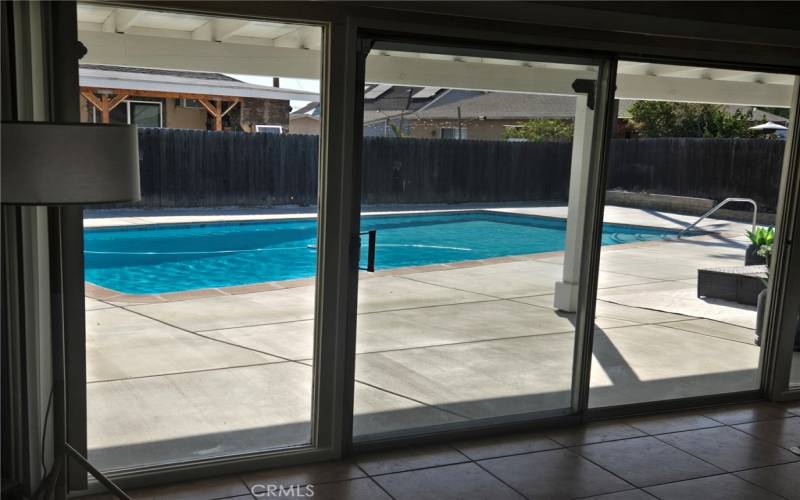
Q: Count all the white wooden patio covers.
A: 1